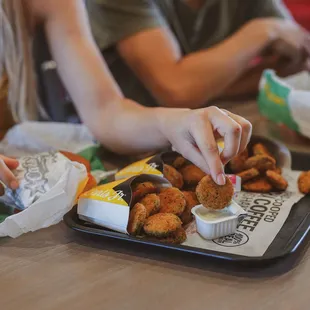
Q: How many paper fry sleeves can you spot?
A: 3